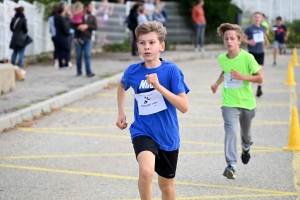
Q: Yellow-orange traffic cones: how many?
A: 3